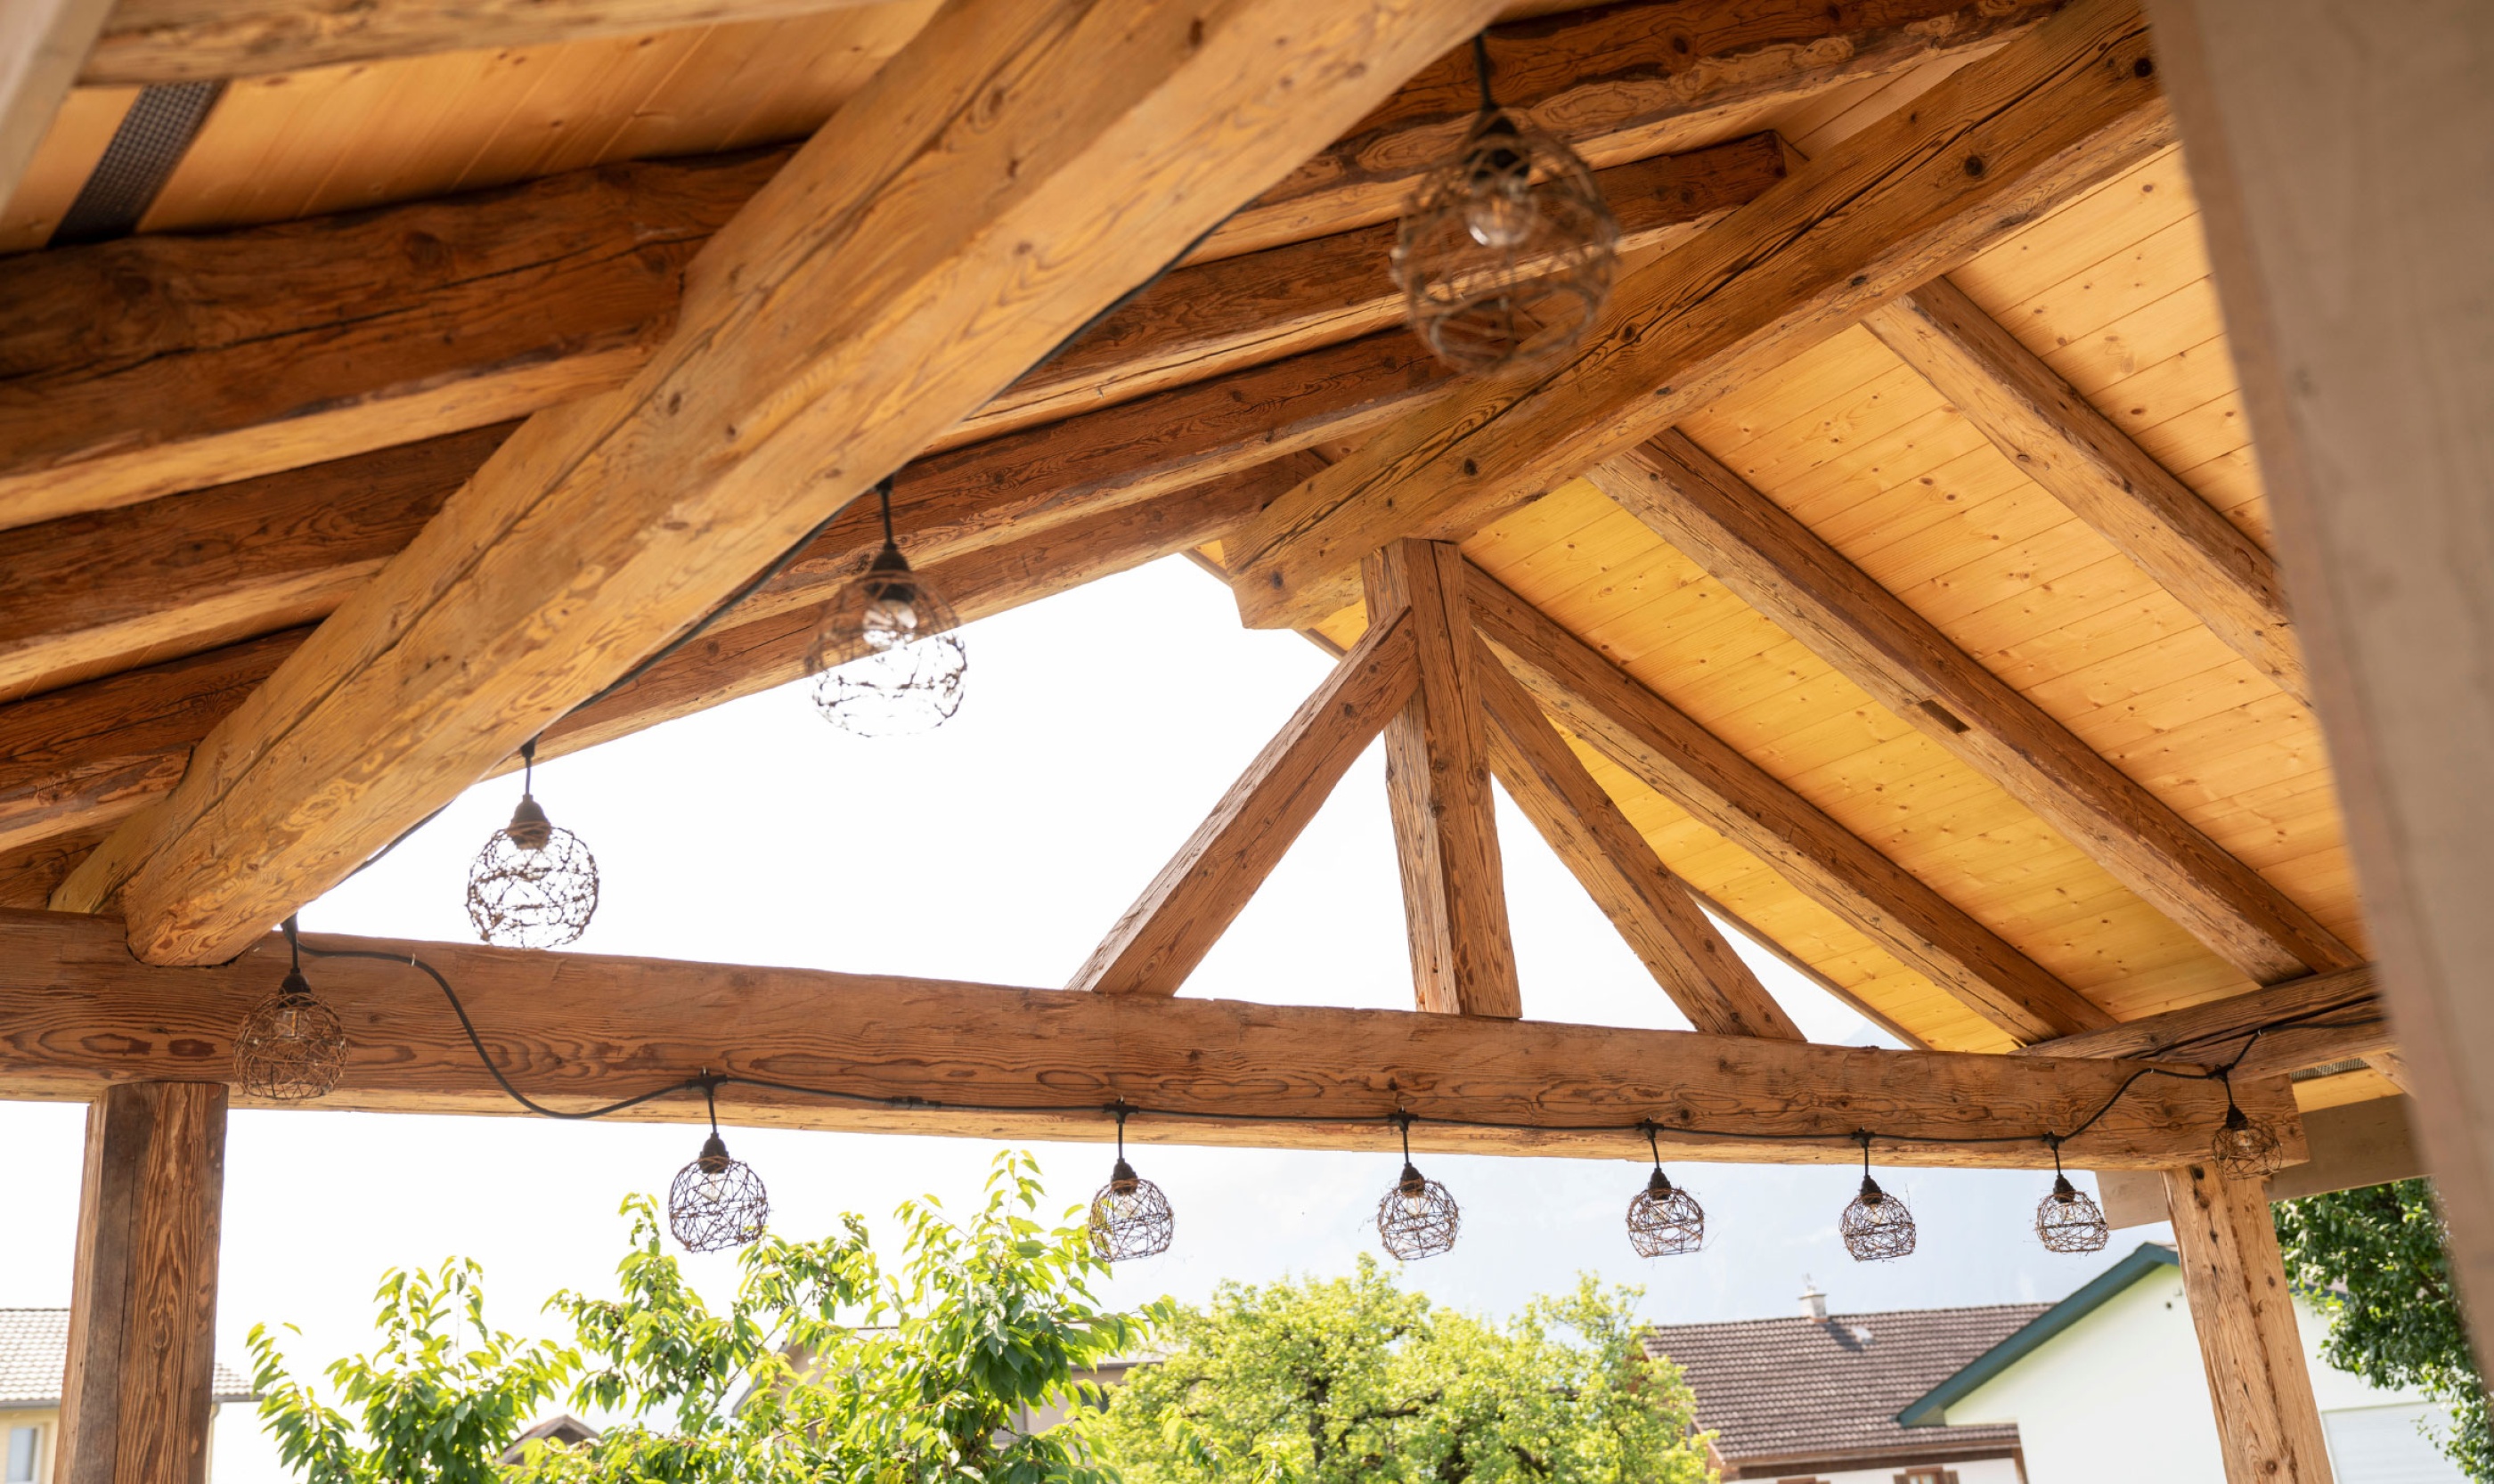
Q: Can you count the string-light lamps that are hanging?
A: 11